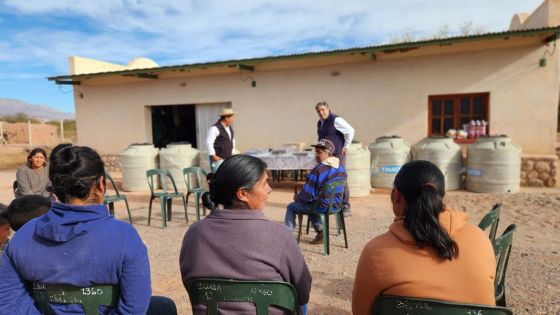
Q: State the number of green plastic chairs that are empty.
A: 5